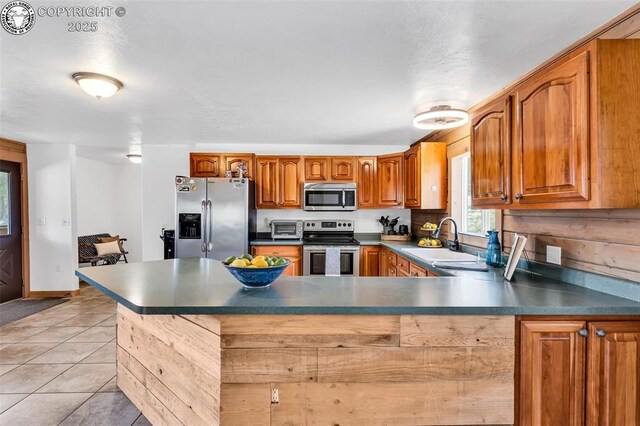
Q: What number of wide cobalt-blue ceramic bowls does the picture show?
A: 1